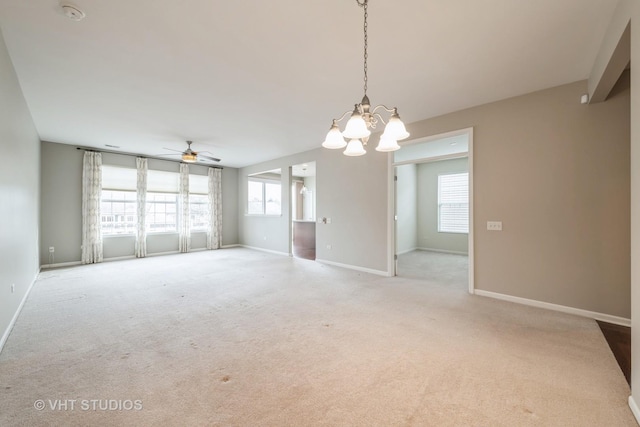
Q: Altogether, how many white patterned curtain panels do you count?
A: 4